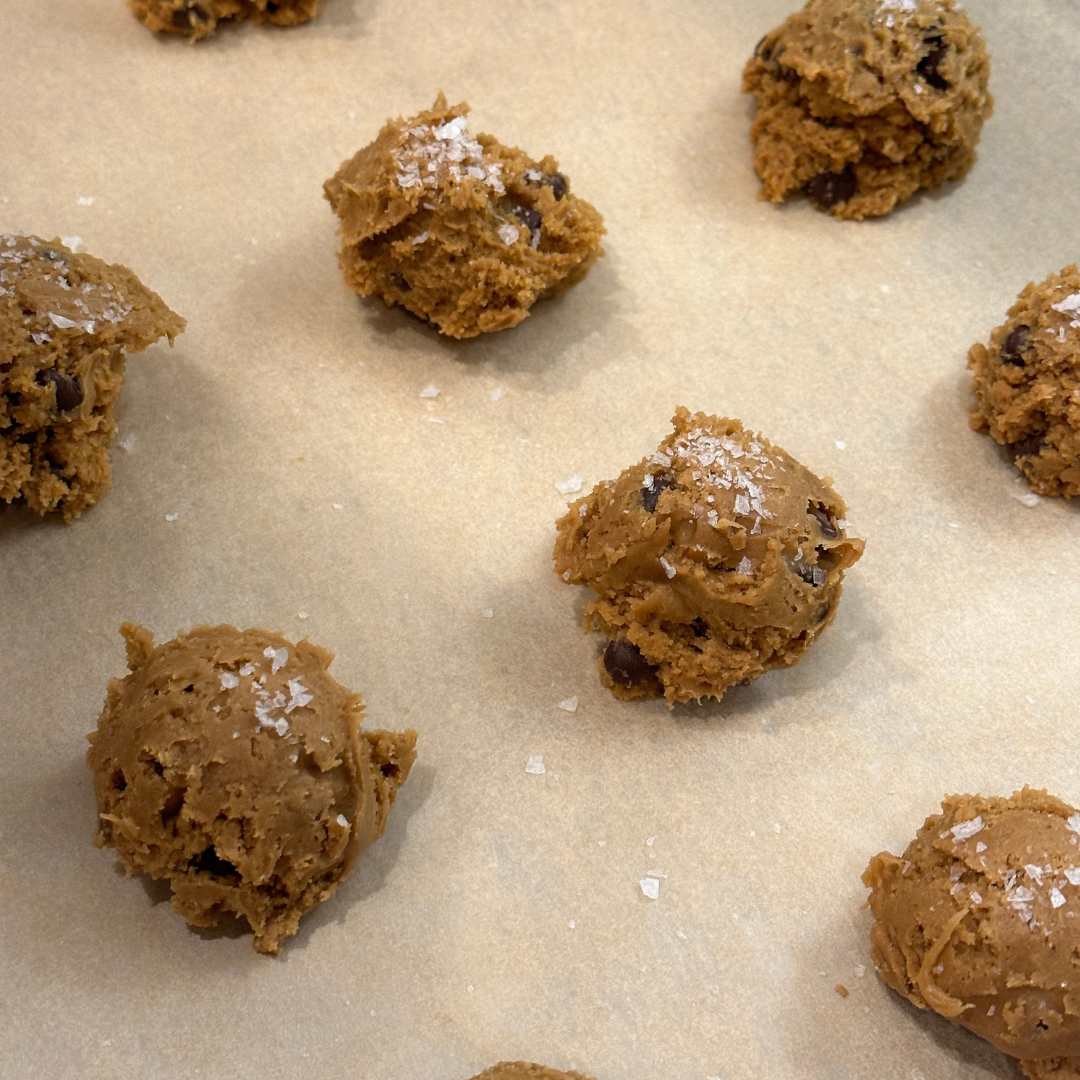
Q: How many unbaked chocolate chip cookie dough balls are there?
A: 9